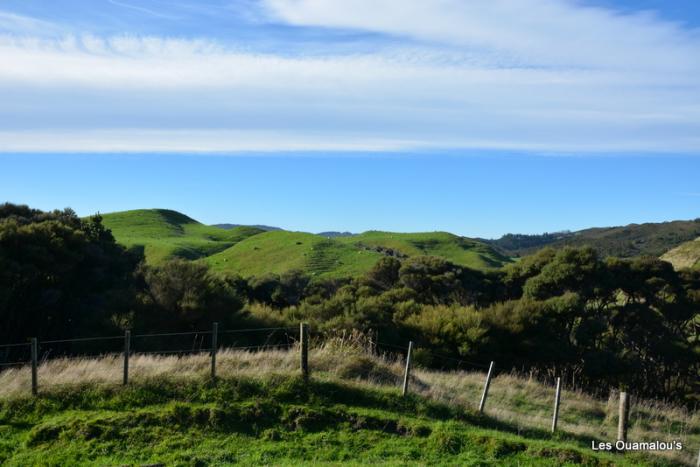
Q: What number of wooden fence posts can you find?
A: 8